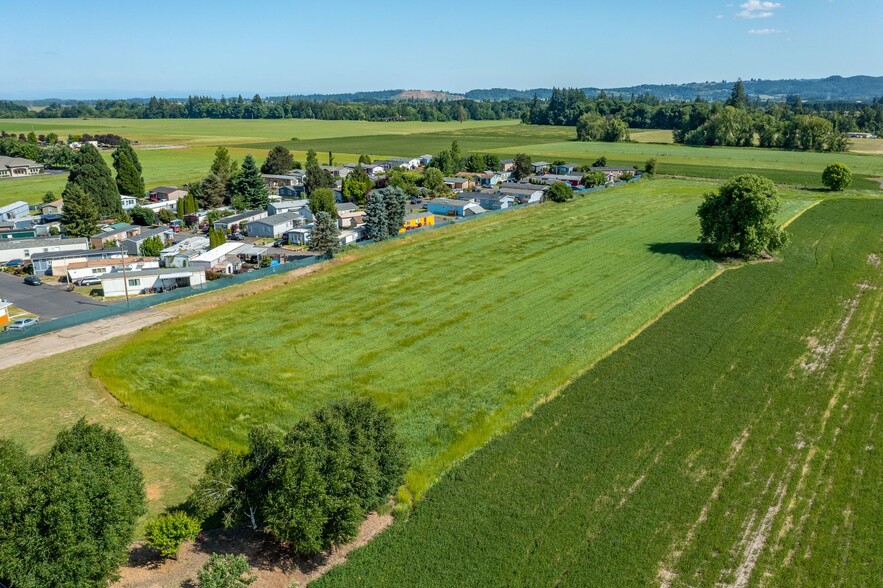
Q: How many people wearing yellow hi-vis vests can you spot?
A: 0